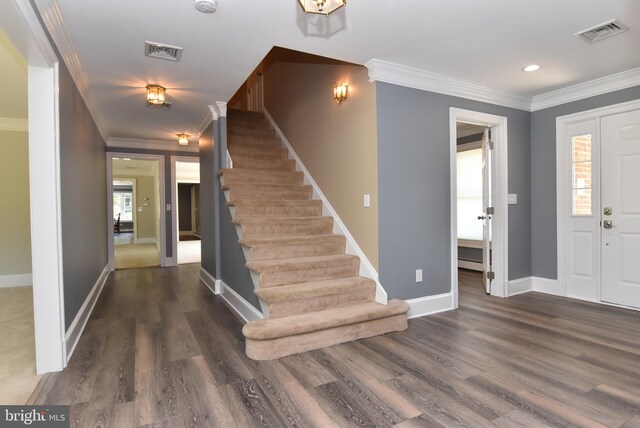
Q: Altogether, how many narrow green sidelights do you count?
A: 0